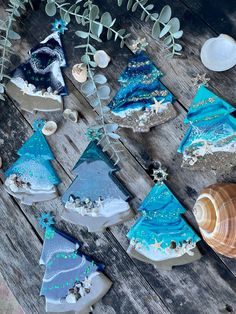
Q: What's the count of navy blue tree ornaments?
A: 1